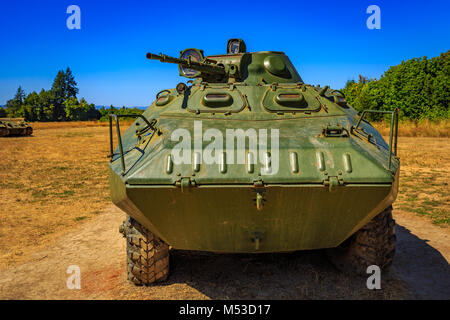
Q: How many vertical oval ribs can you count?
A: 8